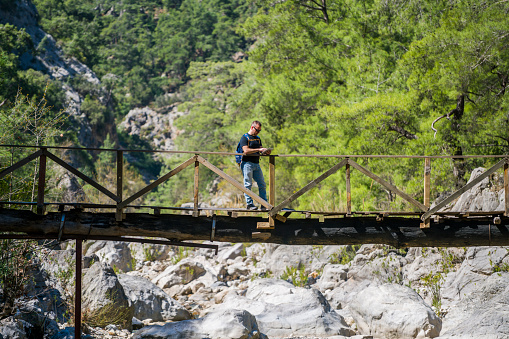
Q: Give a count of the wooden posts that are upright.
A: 7